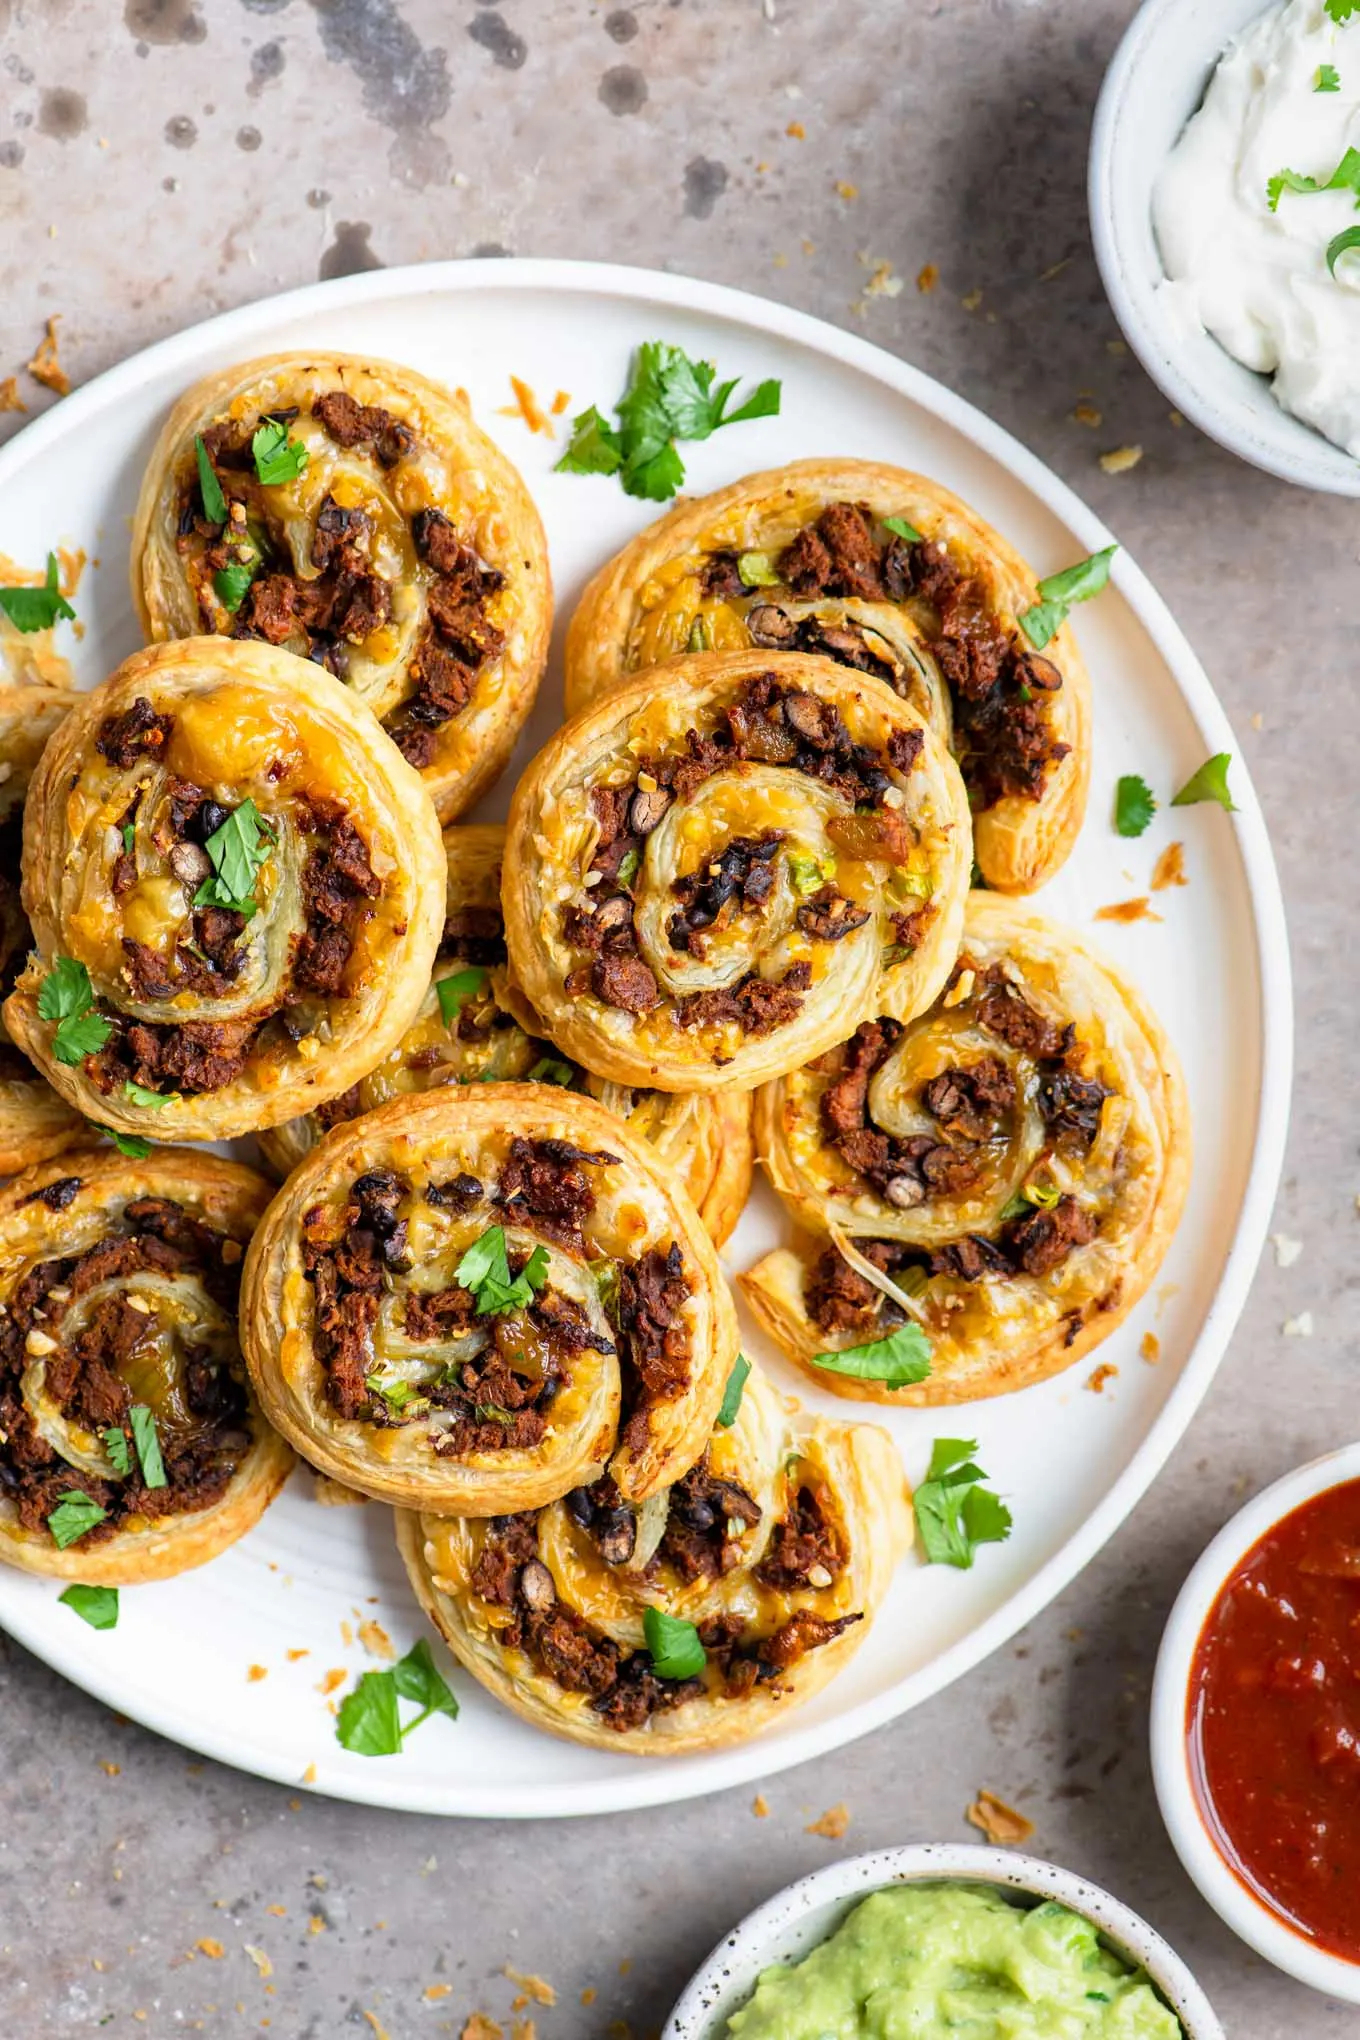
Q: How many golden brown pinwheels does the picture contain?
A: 10